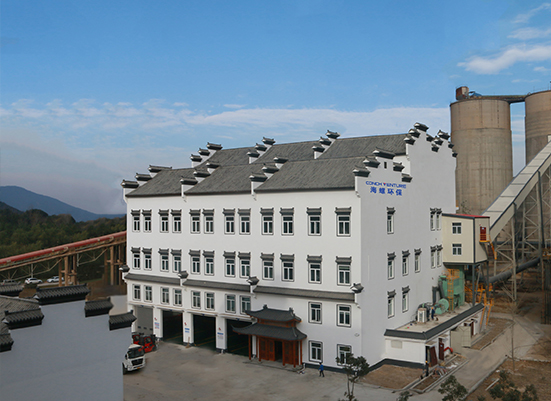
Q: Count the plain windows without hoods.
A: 14